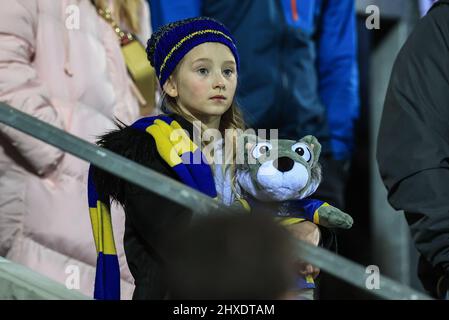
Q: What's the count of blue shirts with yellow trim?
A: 1